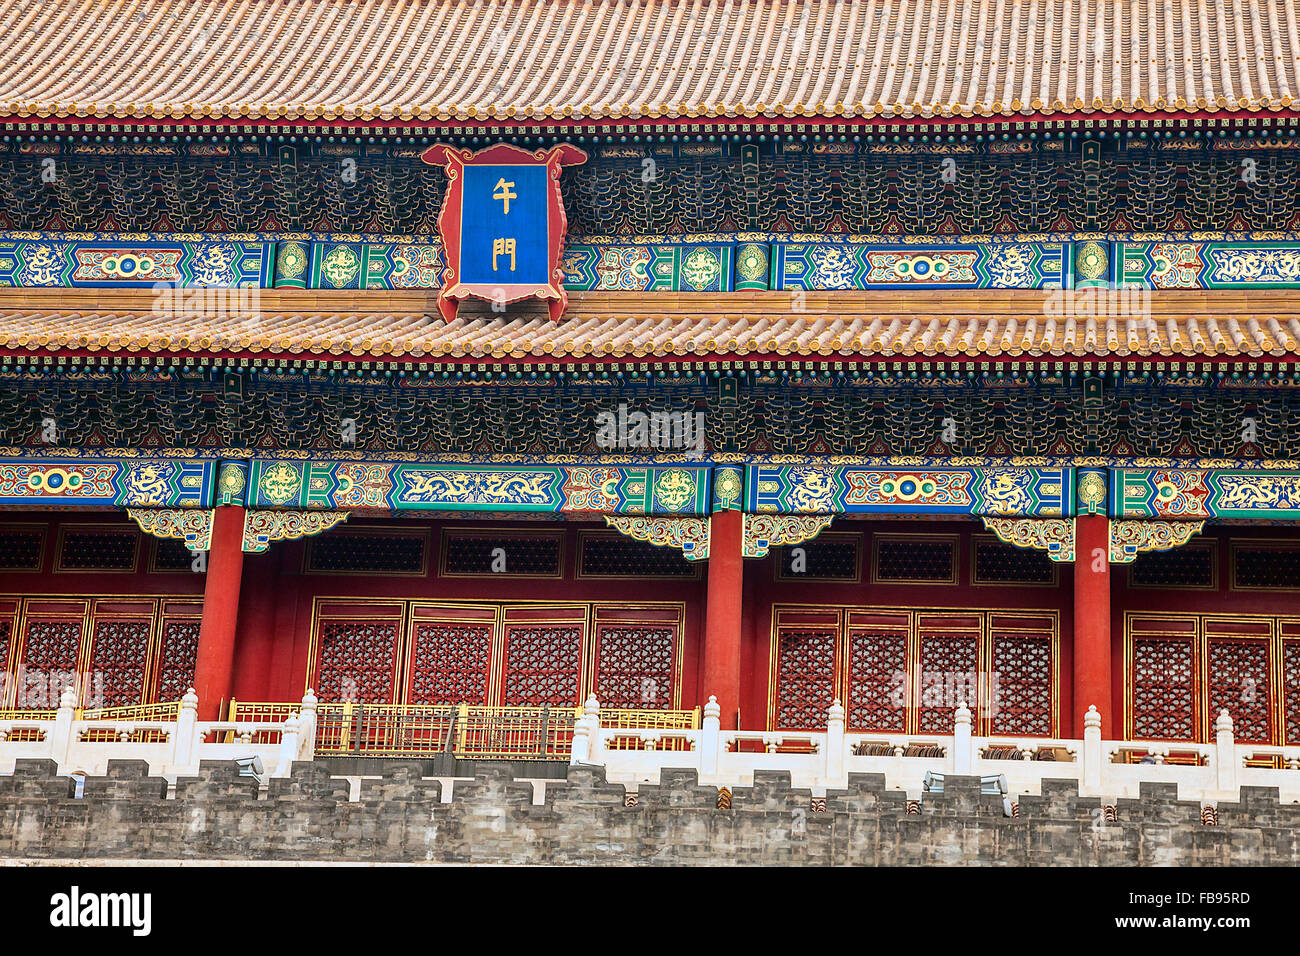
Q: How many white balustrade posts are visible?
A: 11